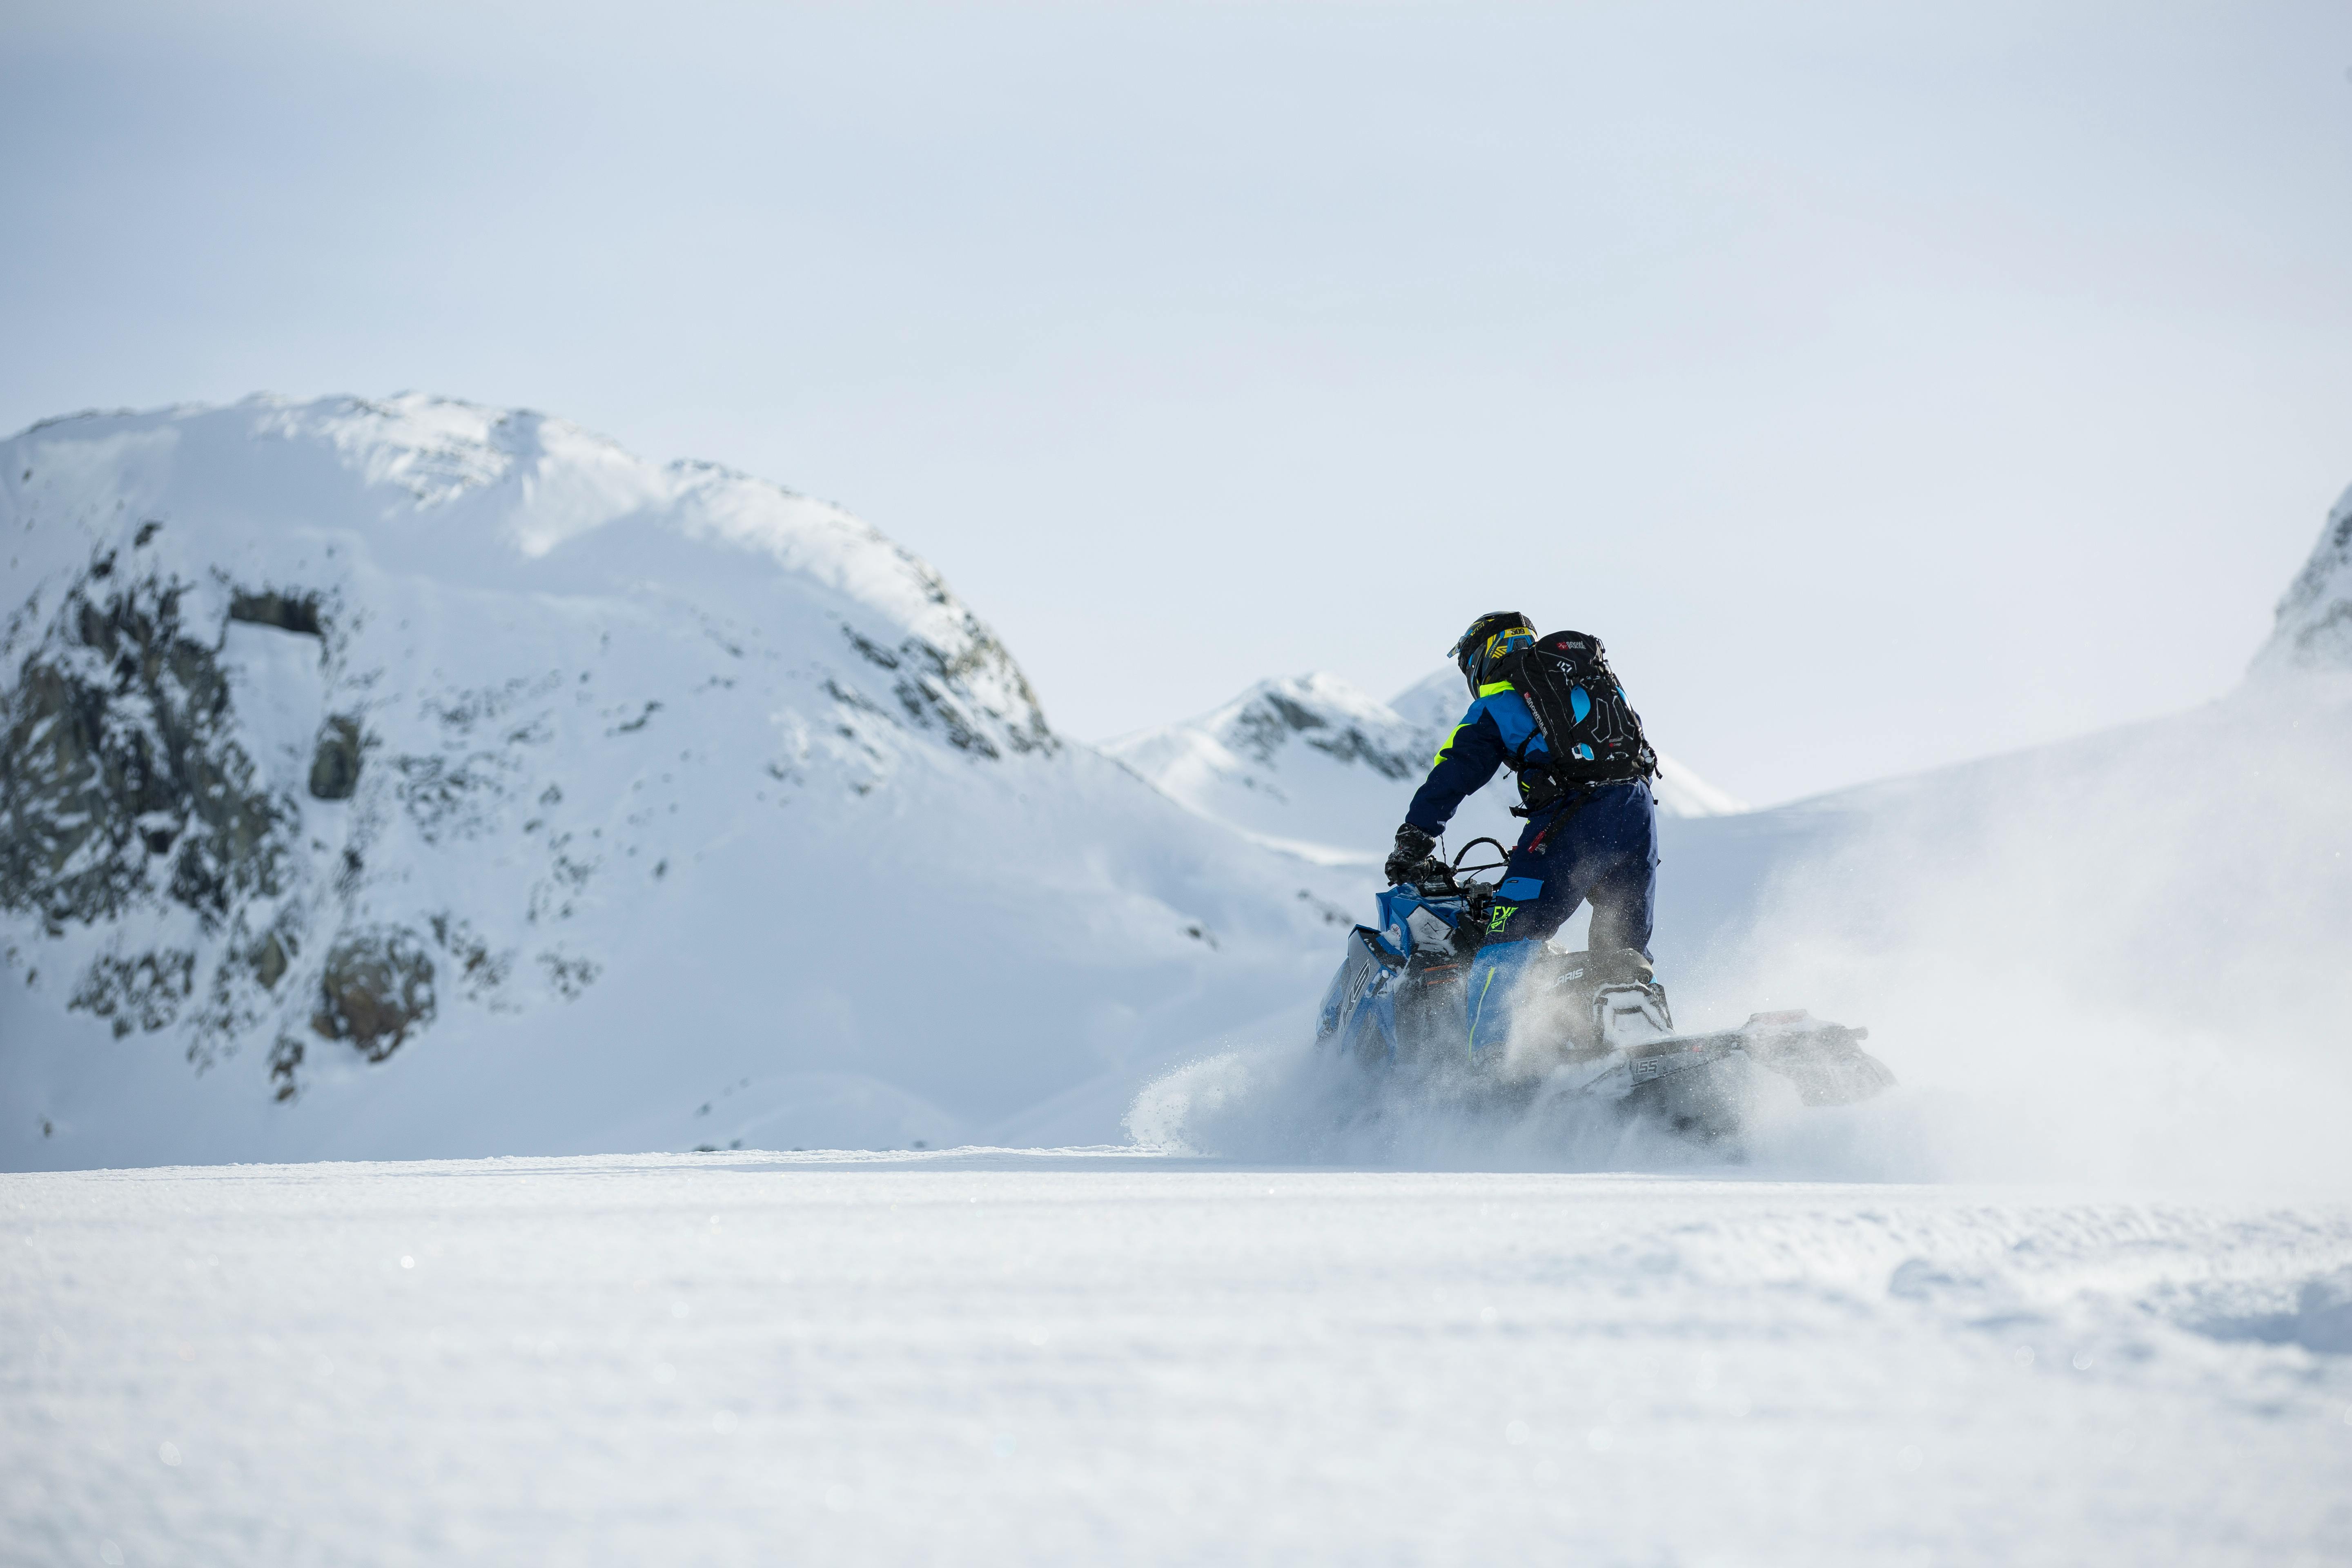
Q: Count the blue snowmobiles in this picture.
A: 1